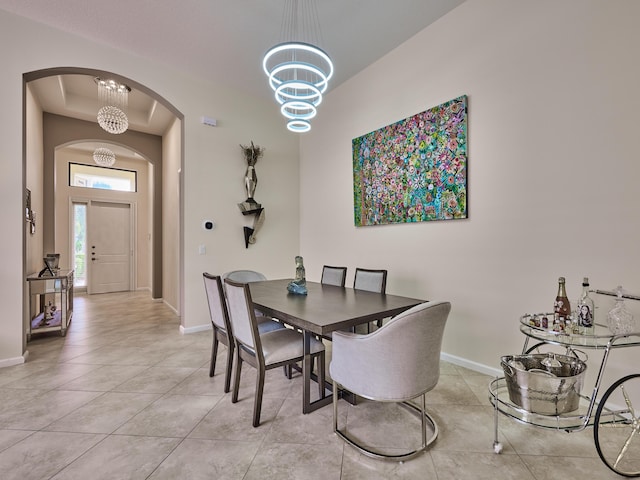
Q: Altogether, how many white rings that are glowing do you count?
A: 5